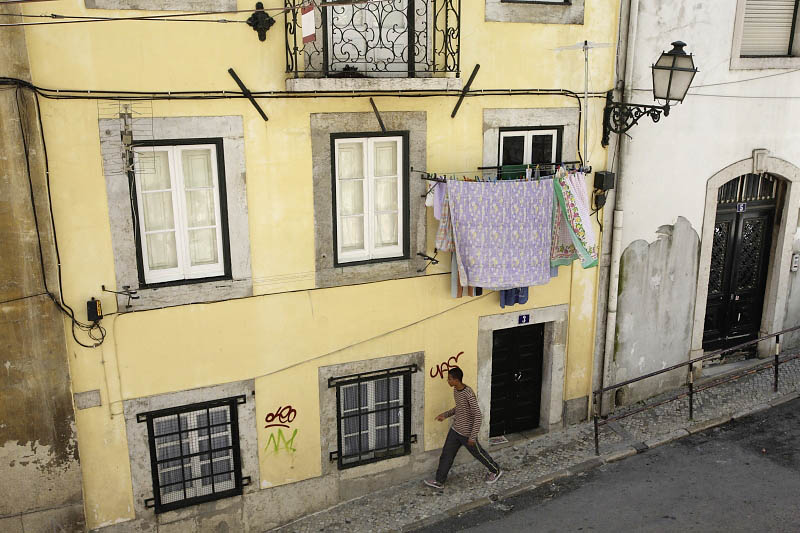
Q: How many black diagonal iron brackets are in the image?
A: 3